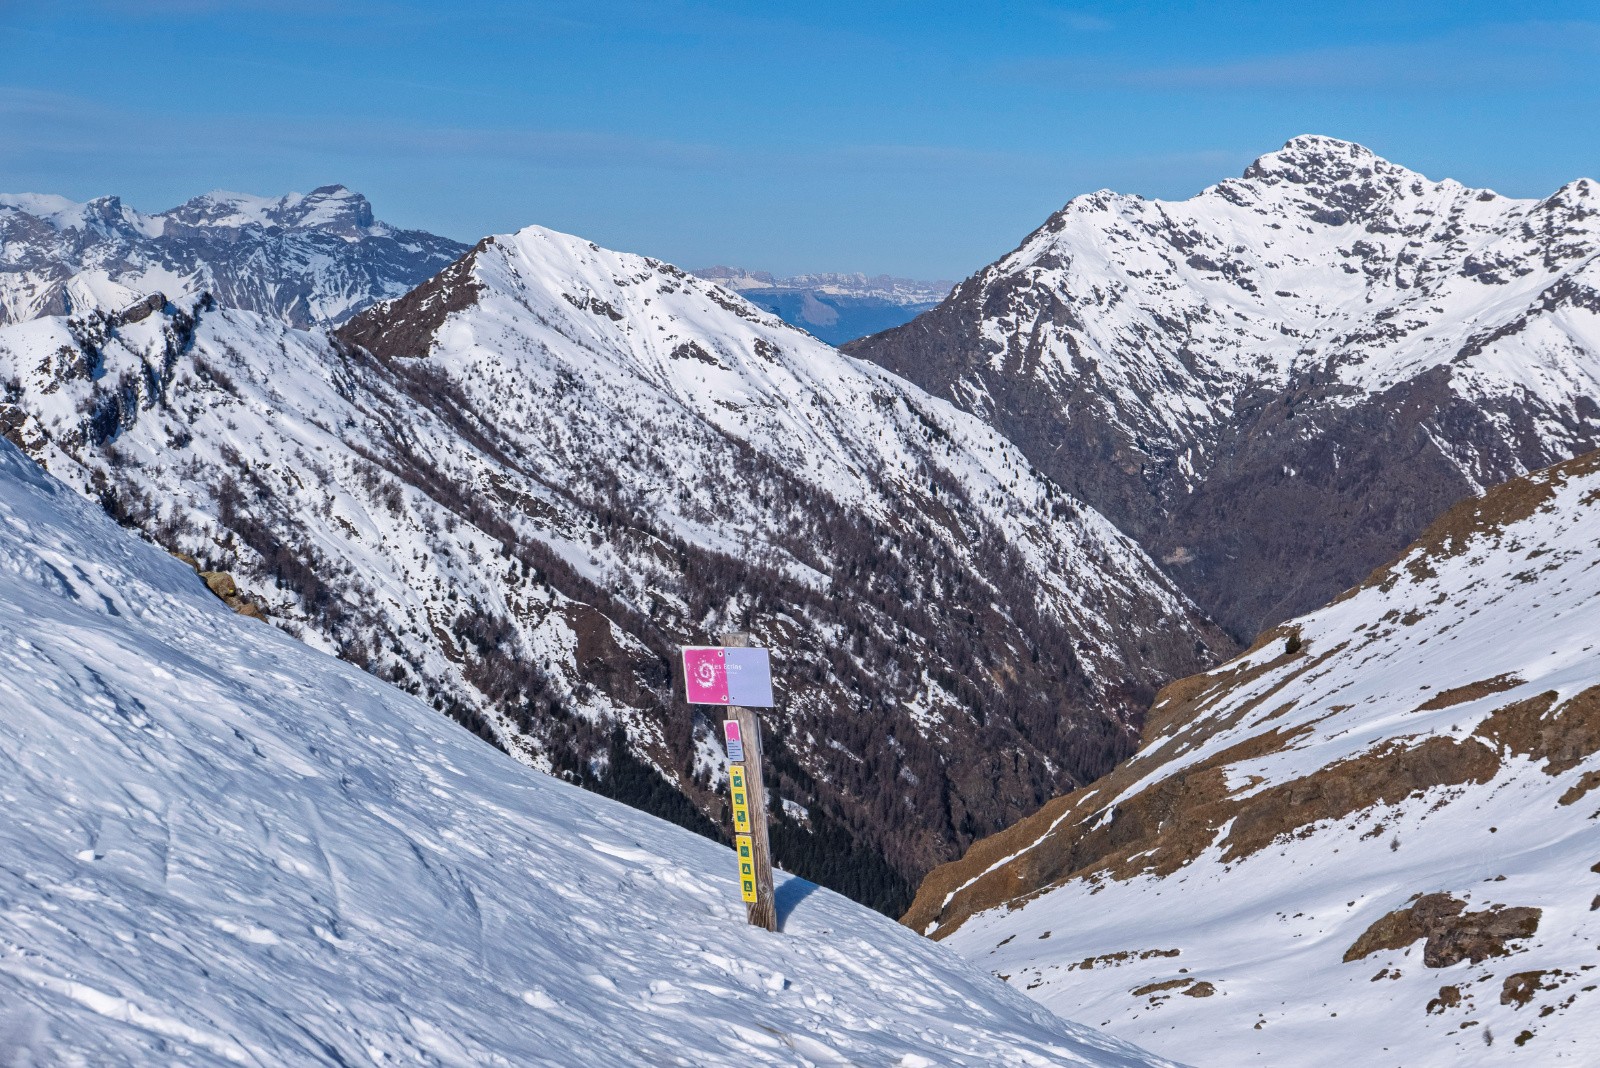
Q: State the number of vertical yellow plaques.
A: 2